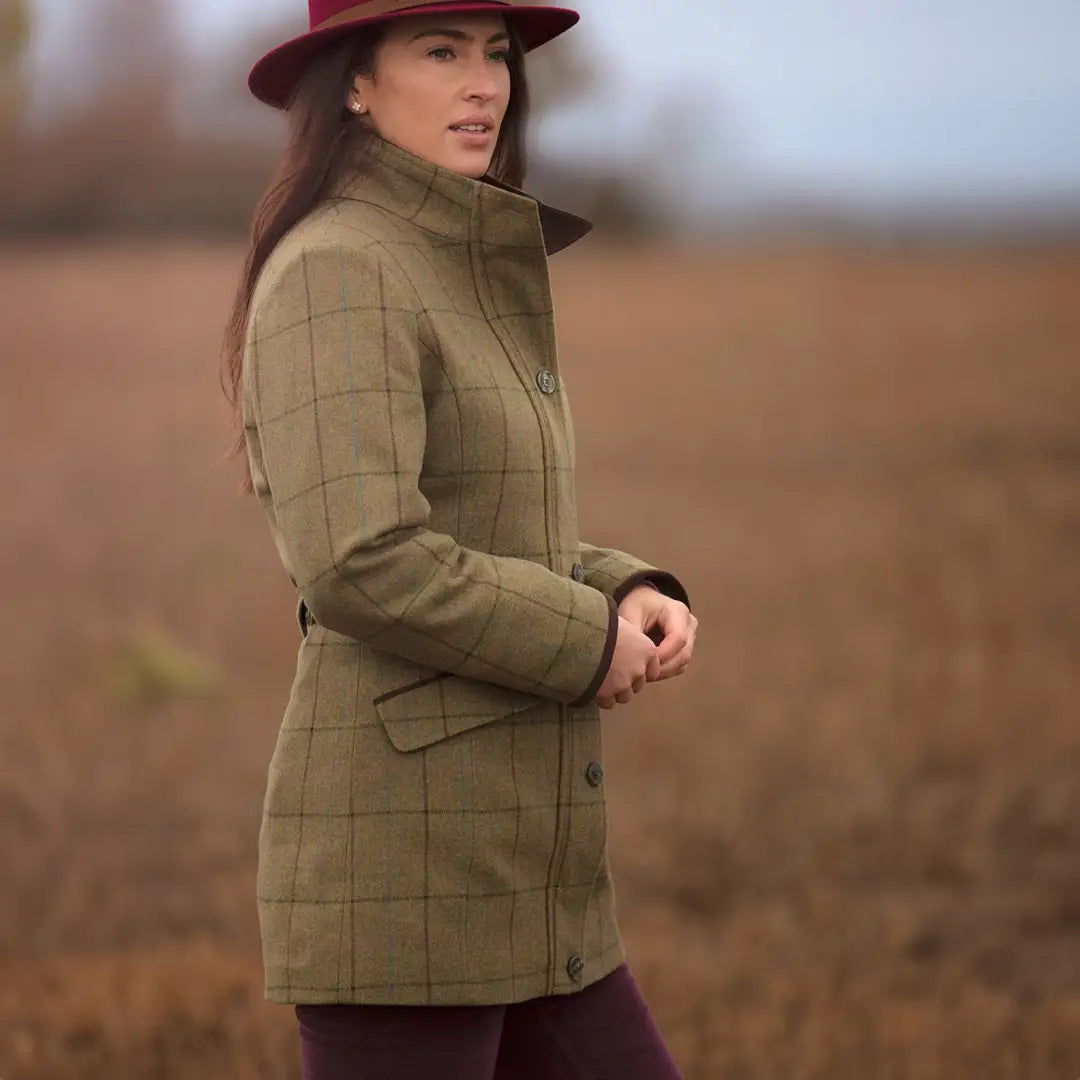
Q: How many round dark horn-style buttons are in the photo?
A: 4